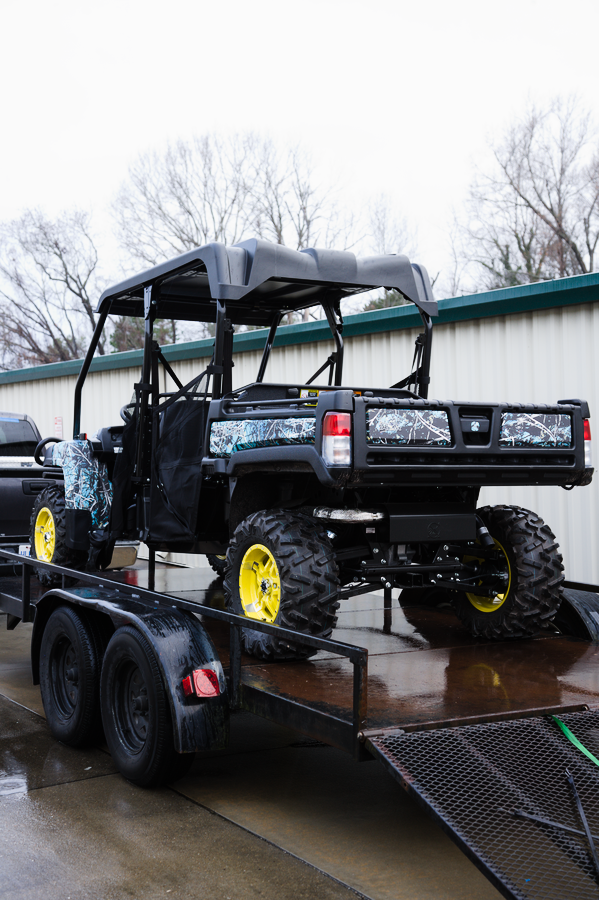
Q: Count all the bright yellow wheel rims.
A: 3